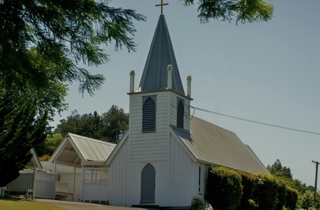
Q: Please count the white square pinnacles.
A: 3